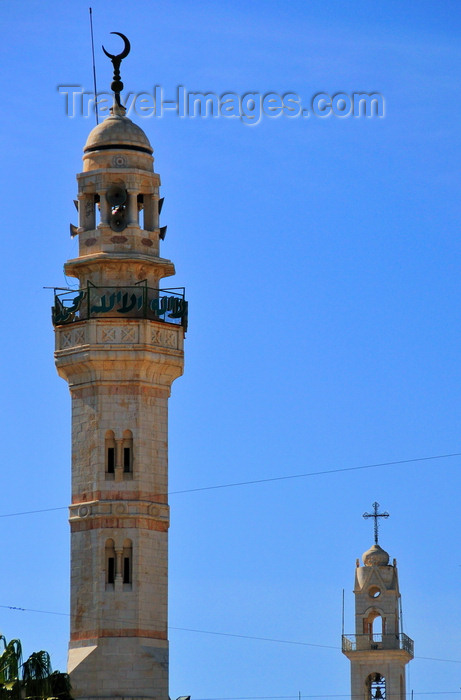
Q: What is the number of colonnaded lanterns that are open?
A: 1